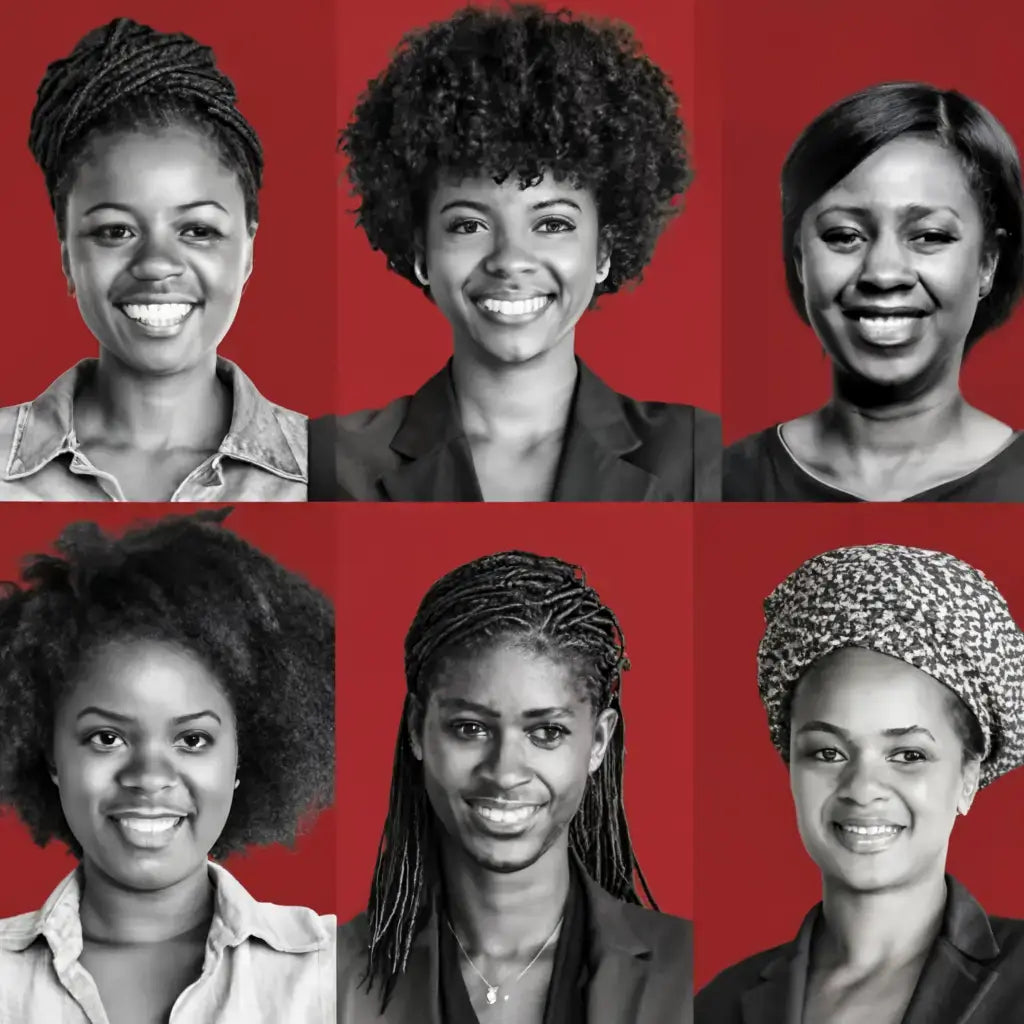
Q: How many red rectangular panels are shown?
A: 6